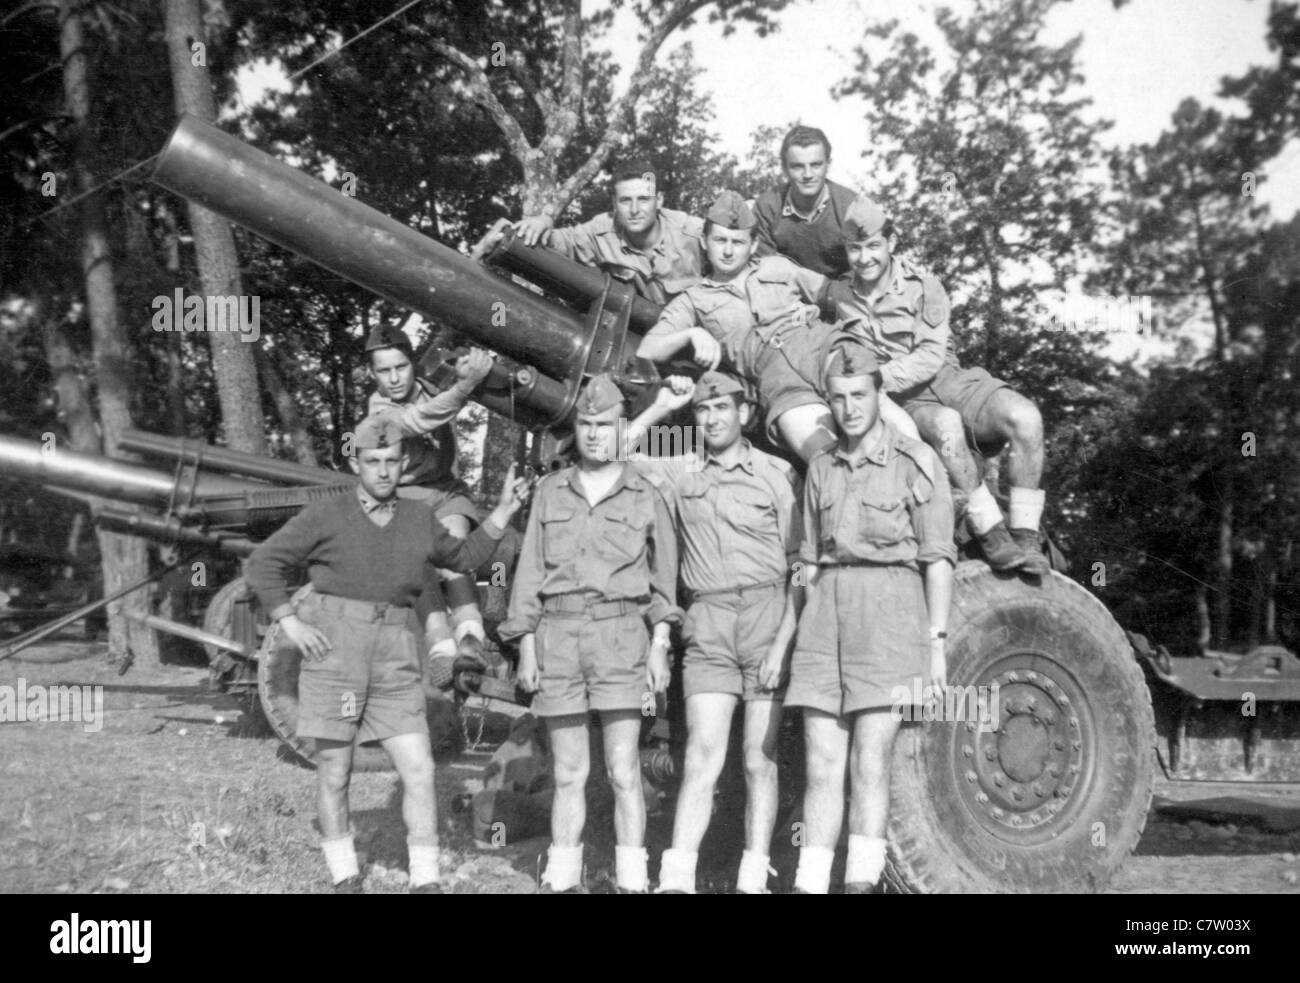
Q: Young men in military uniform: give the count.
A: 9